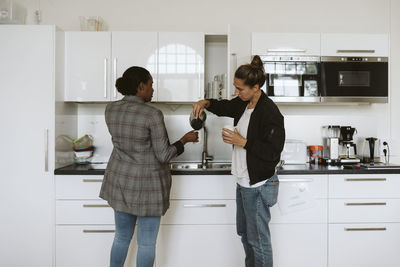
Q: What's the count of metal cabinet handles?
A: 15